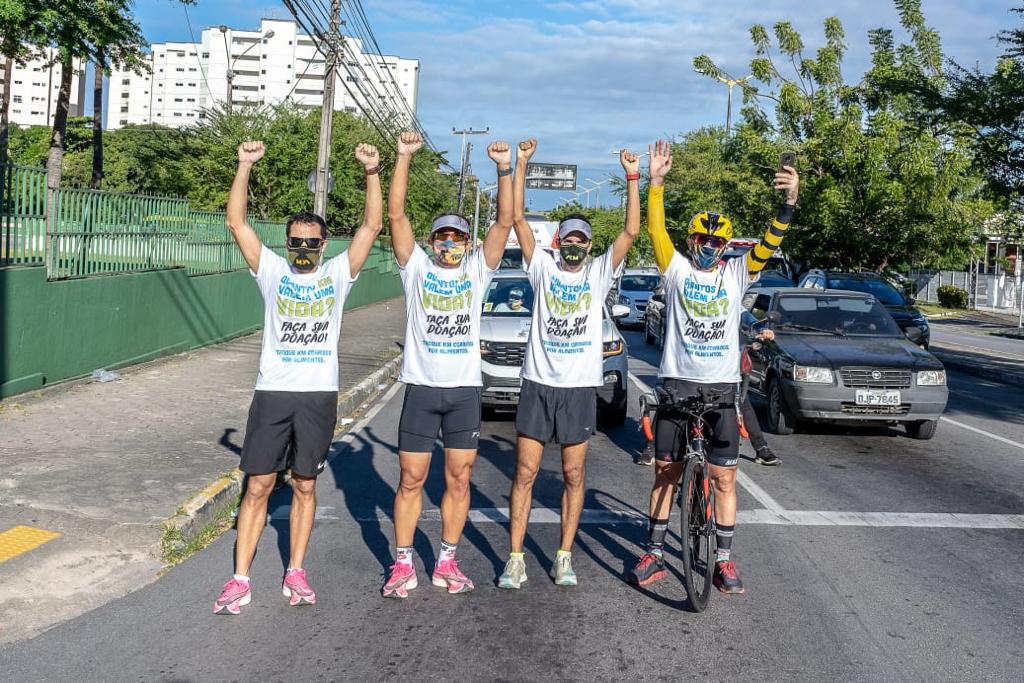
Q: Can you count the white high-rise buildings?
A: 2